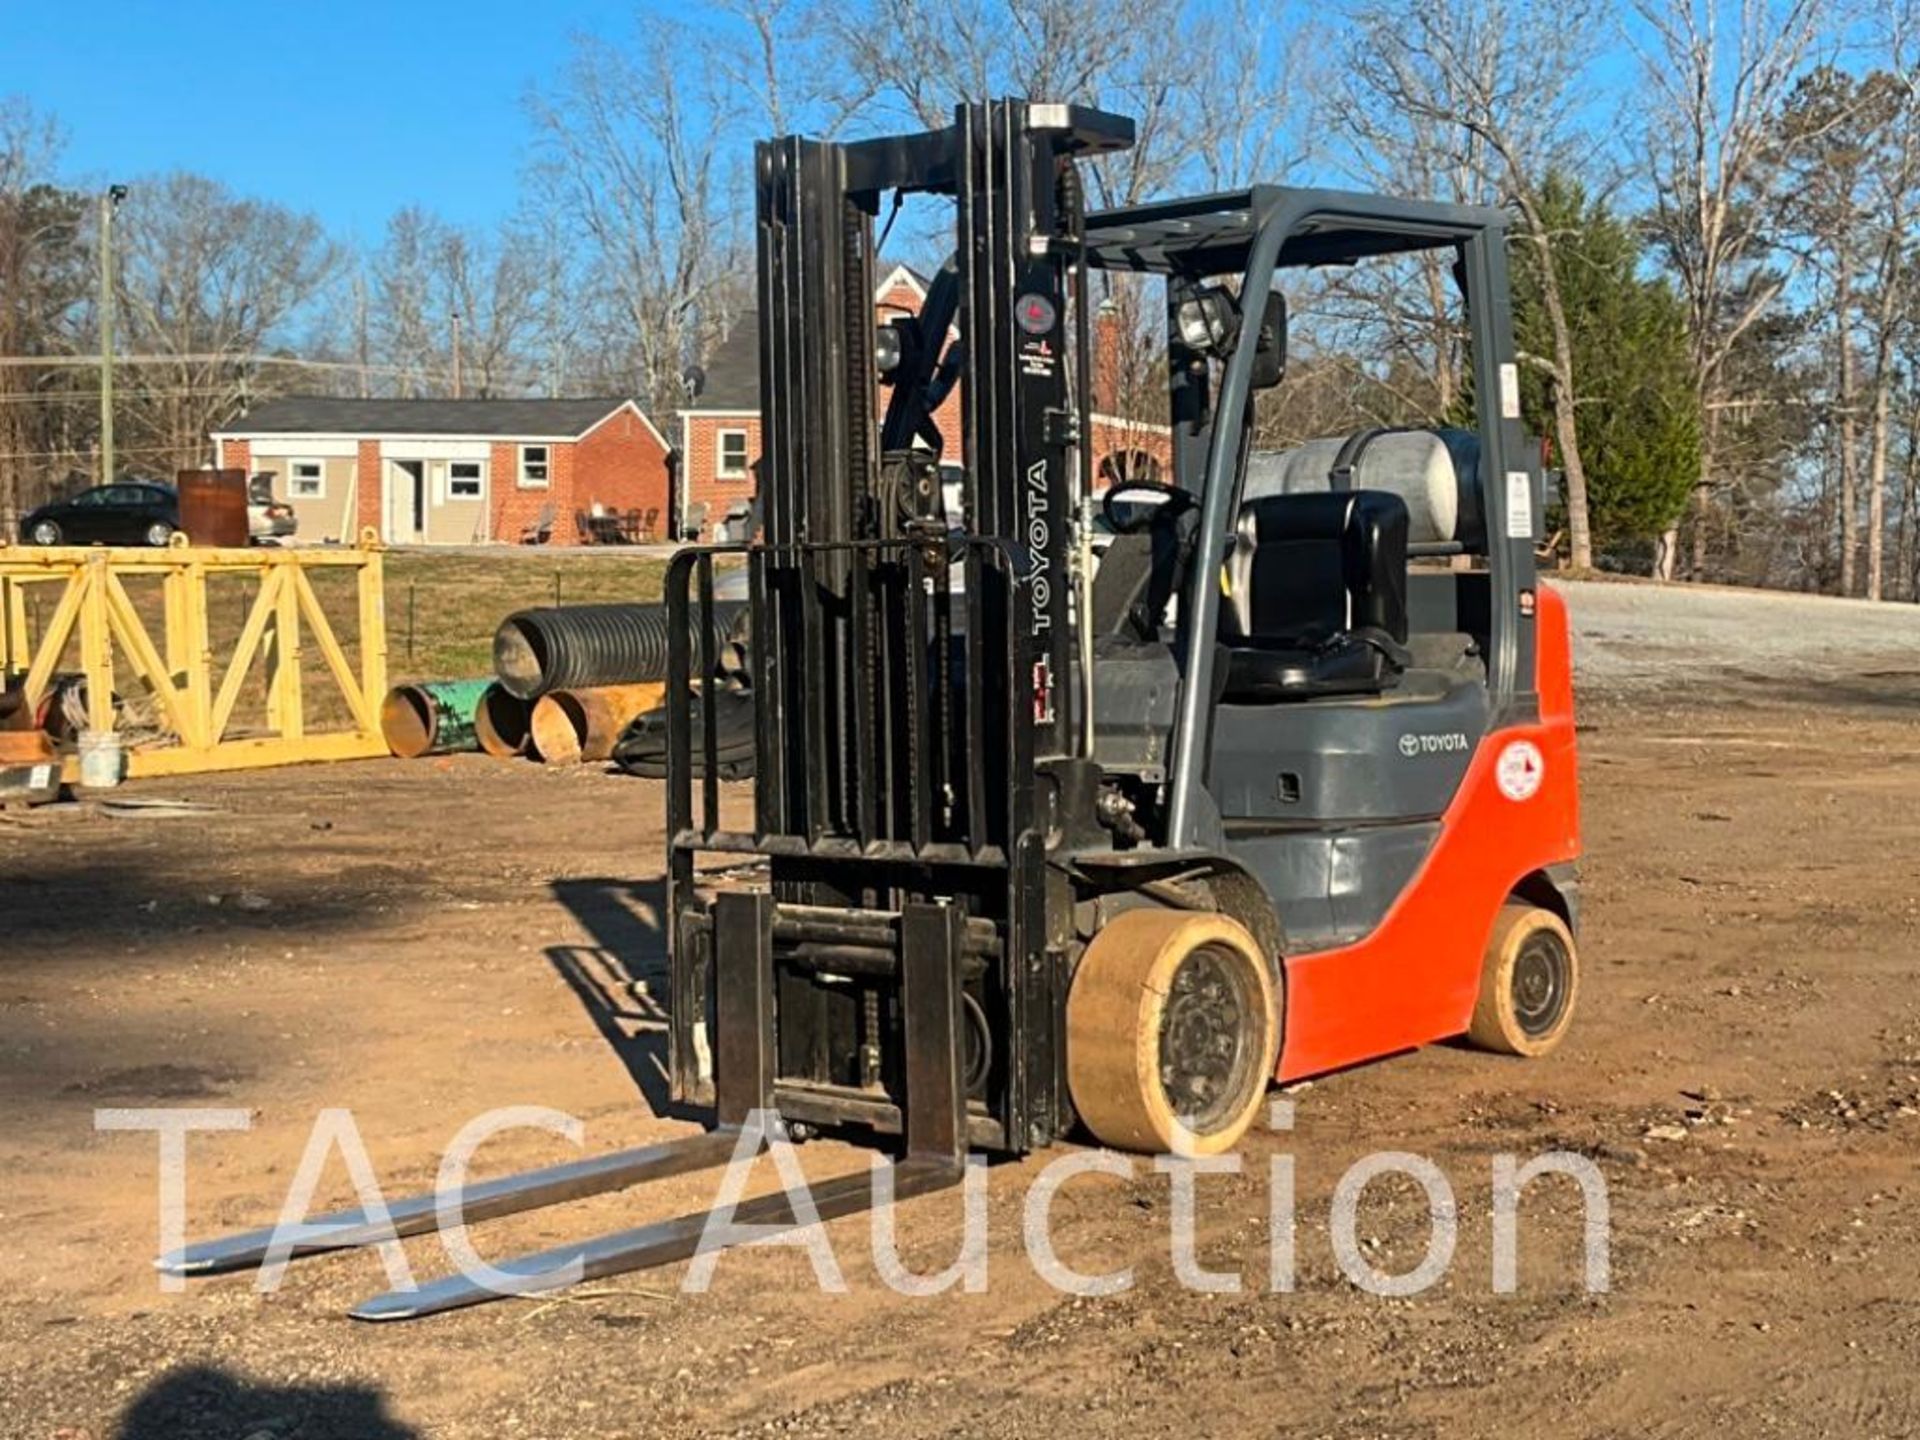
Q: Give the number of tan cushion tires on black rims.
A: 2